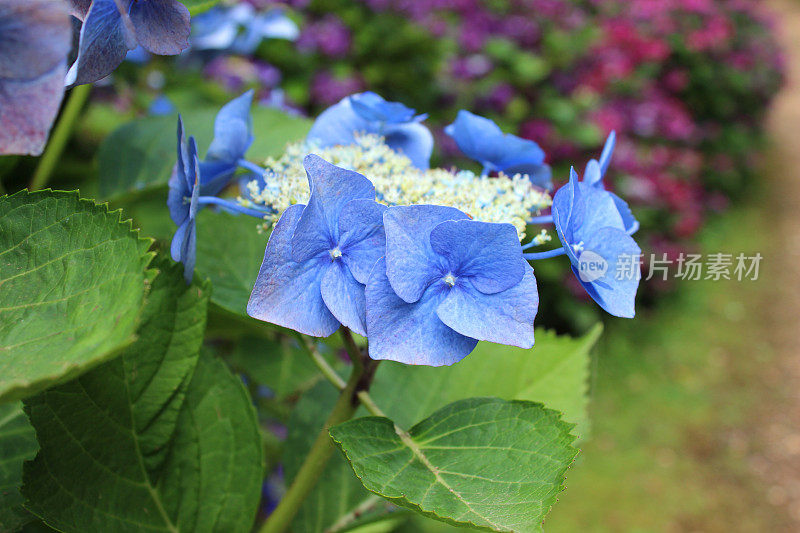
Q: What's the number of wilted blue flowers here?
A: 0